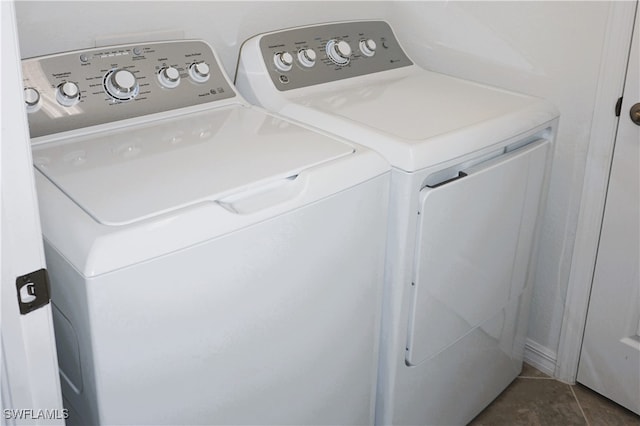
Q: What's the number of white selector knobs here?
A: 9